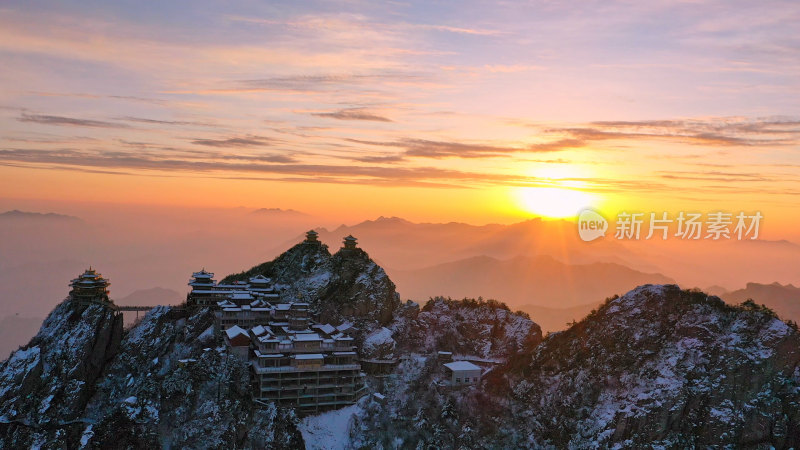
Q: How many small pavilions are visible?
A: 2